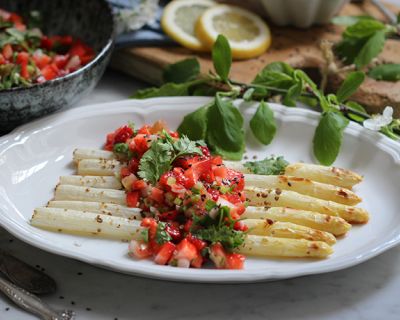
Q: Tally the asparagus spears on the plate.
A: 6